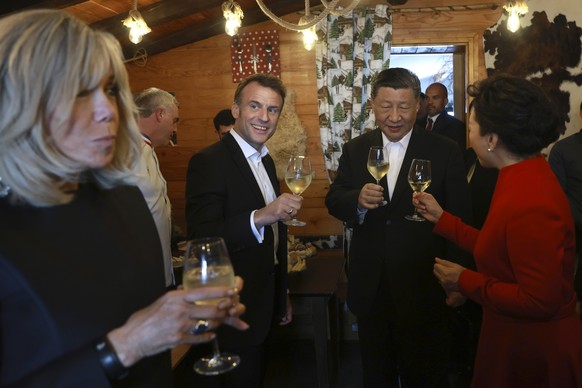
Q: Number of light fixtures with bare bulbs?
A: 4